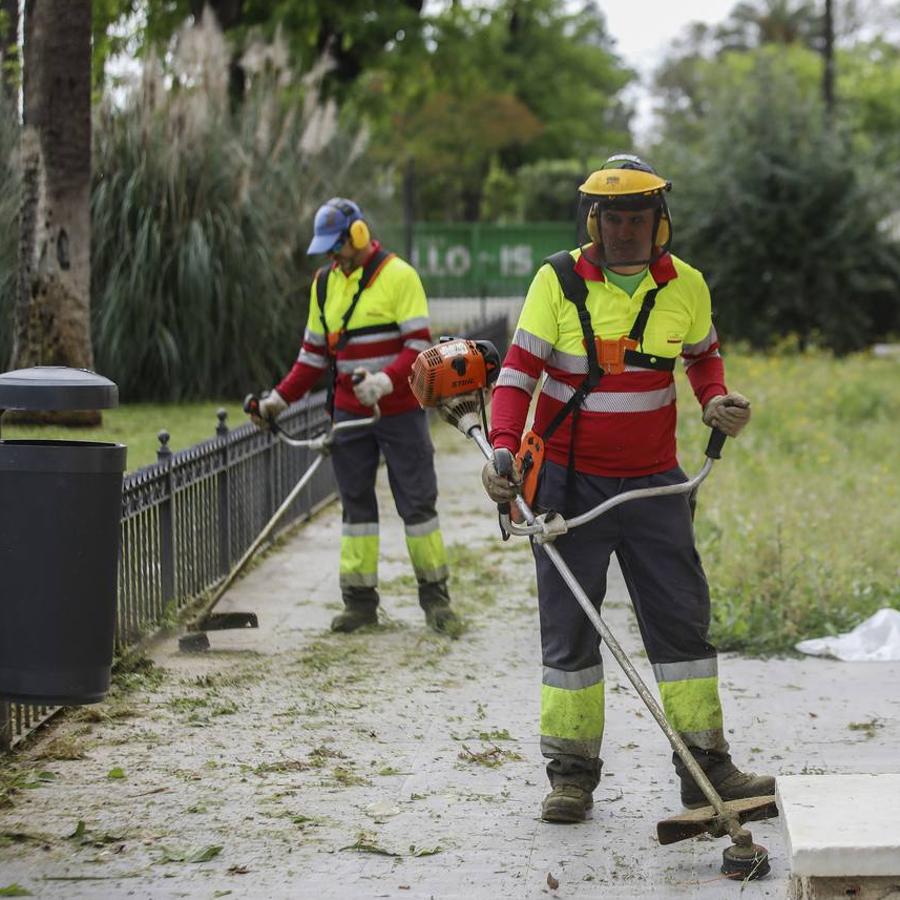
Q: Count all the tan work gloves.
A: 4